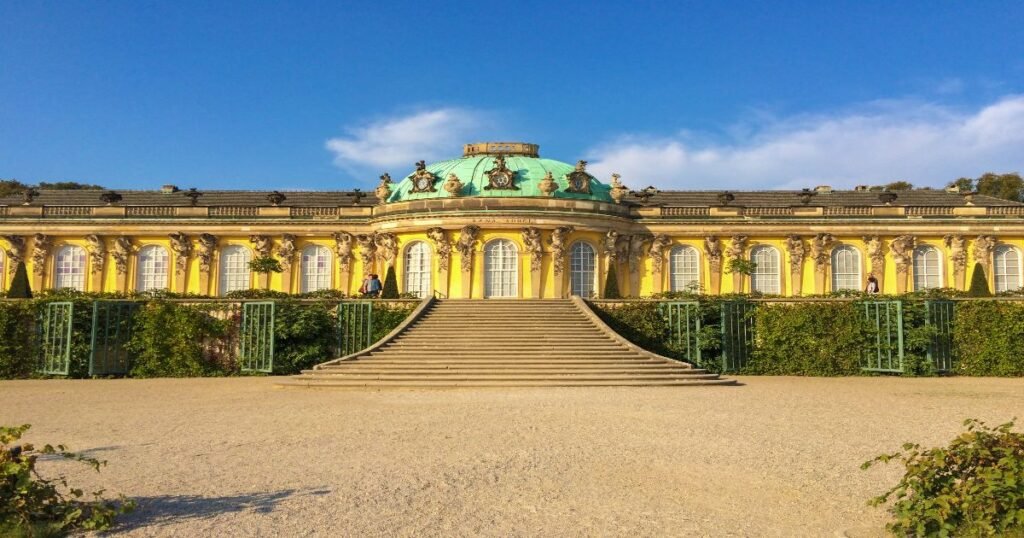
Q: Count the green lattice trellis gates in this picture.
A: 8